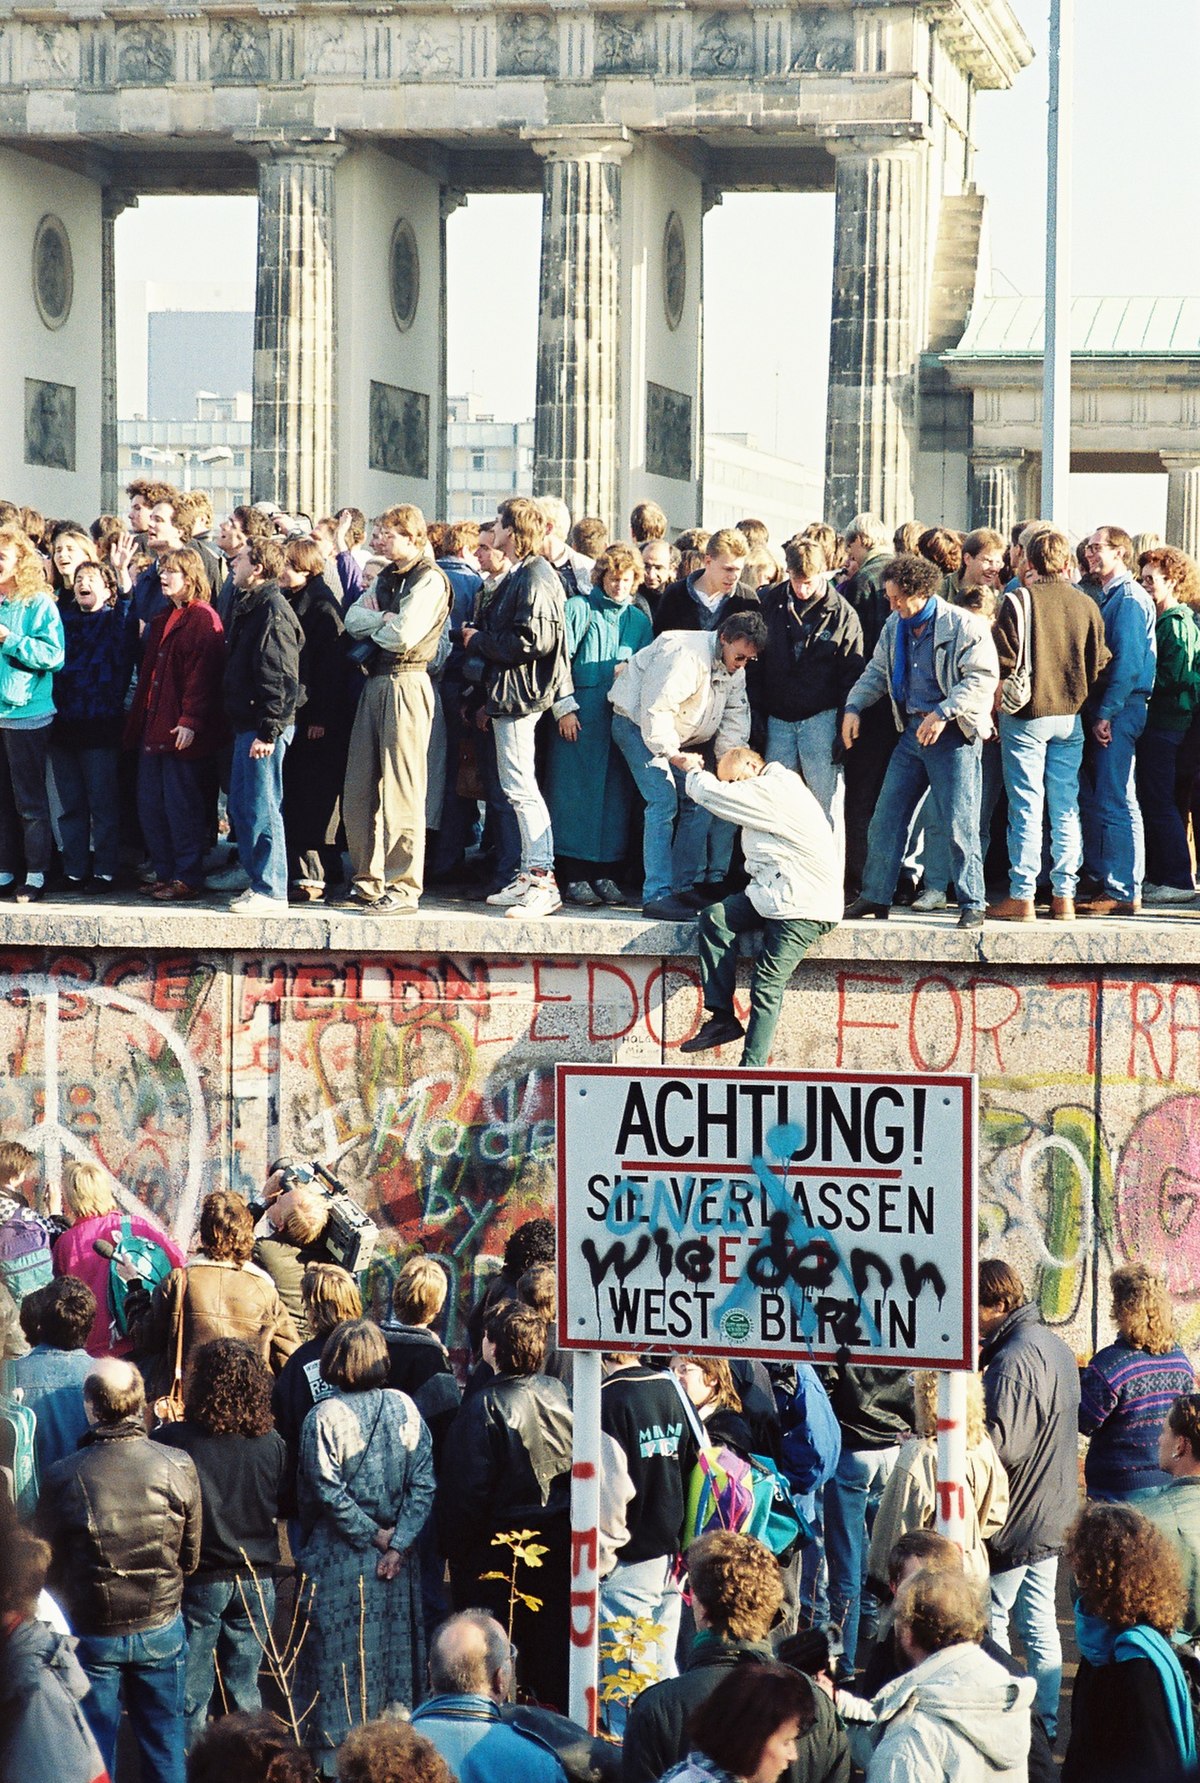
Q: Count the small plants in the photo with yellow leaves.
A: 2